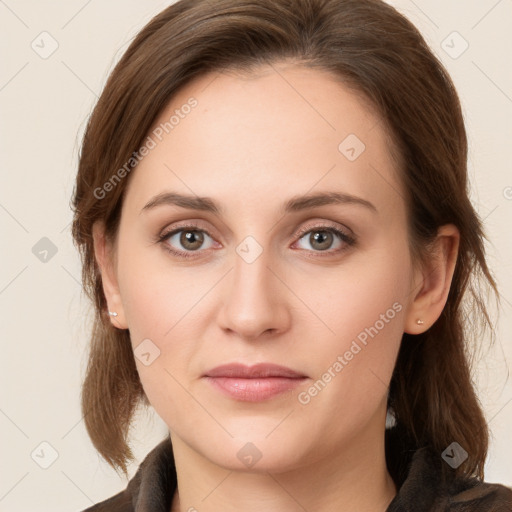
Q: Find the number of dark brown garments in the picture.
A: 1